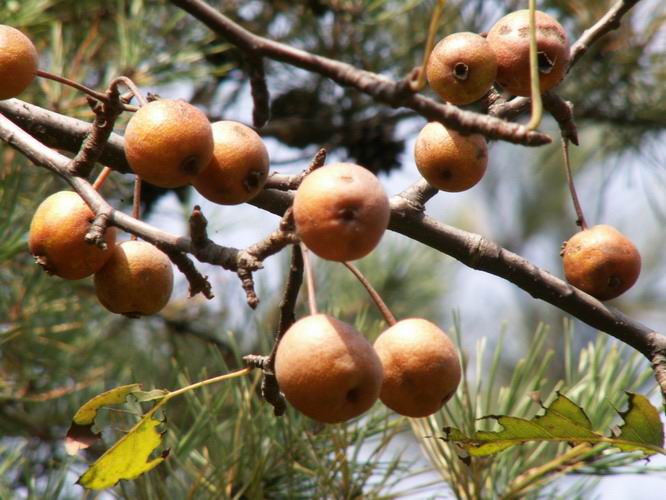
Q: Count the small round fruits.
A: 12